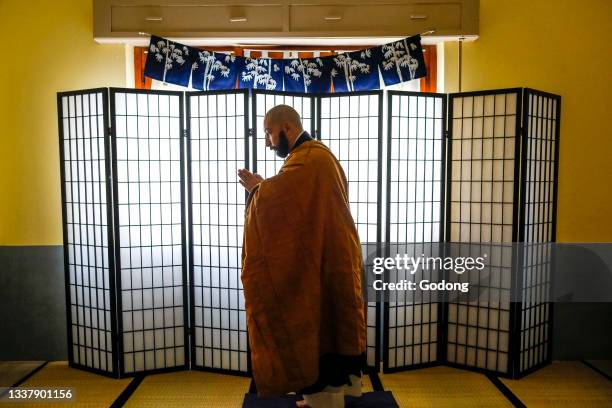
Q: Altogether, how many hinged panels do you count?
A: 8